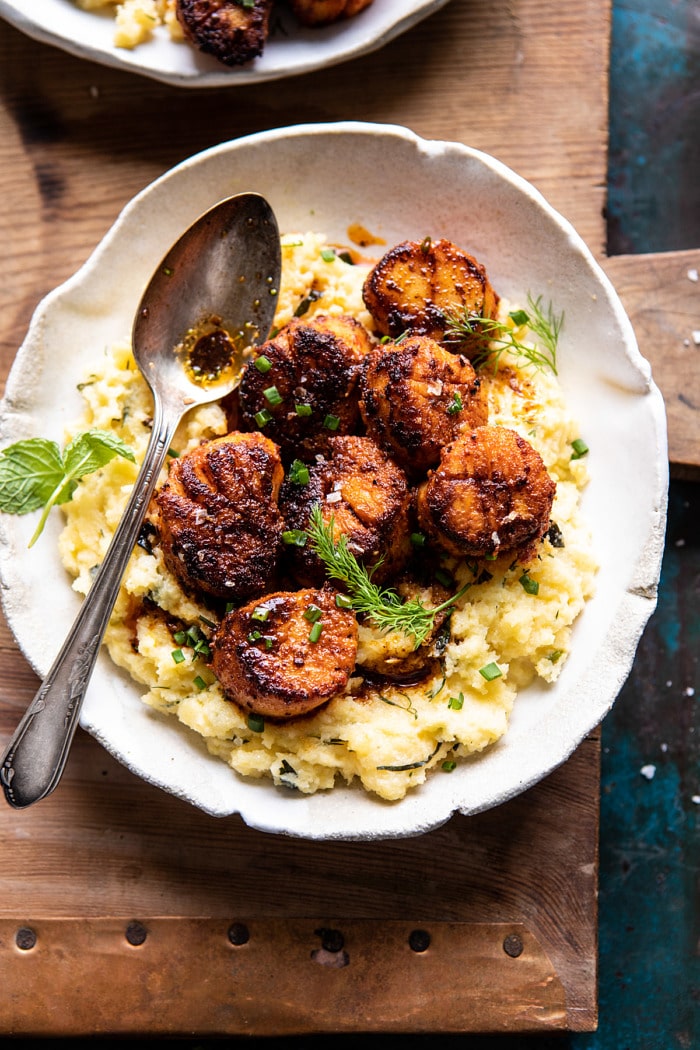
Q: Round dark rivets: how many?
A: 6